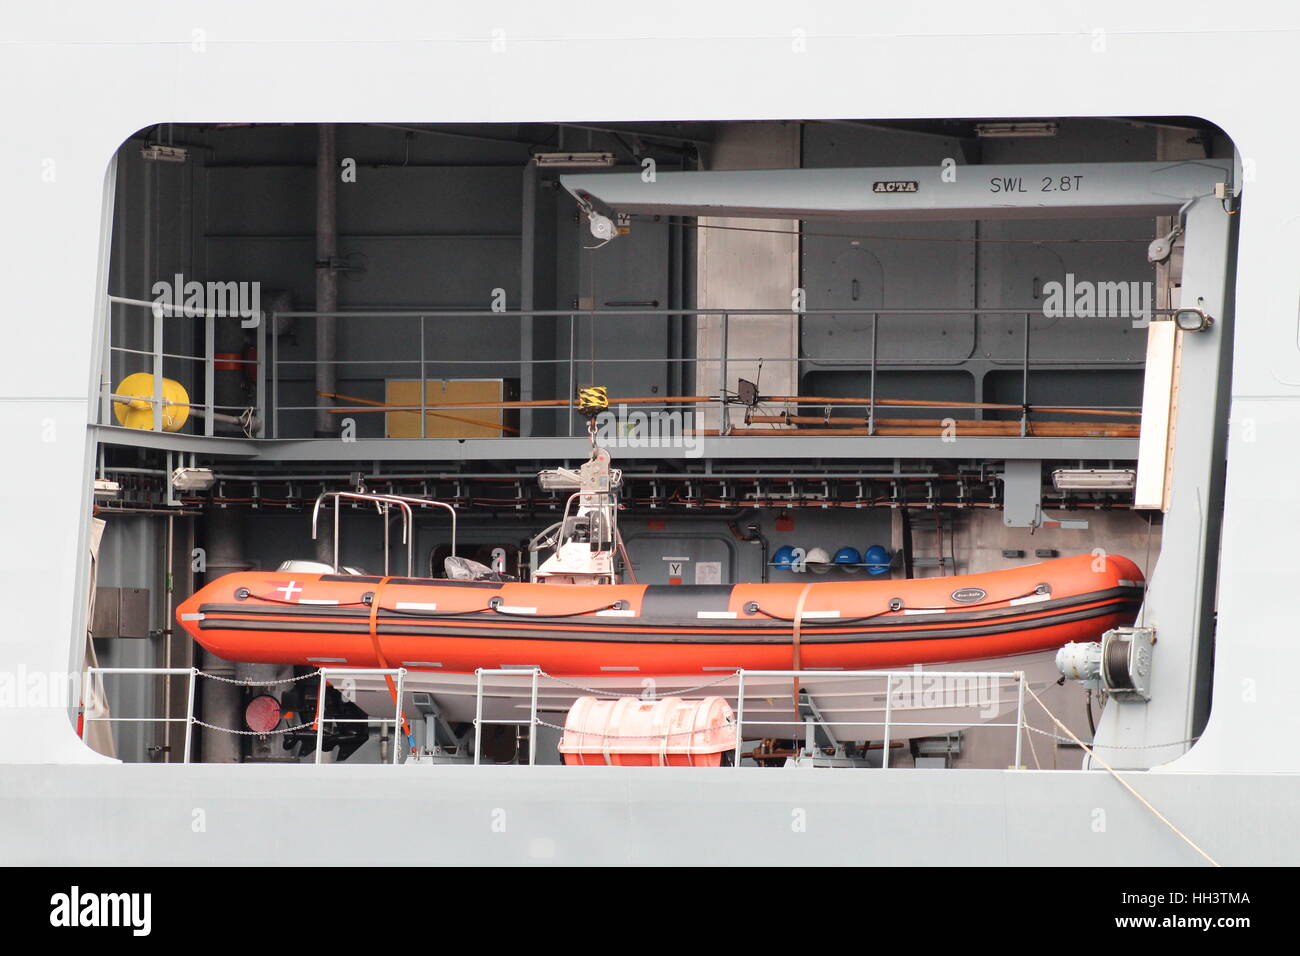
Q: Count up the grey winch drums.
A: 1